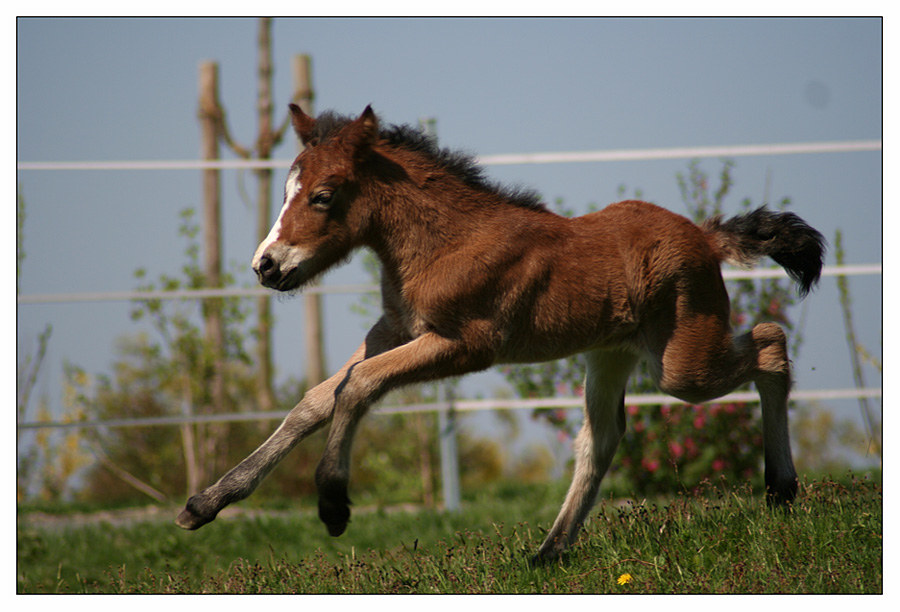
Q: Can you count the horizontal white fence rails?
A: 3